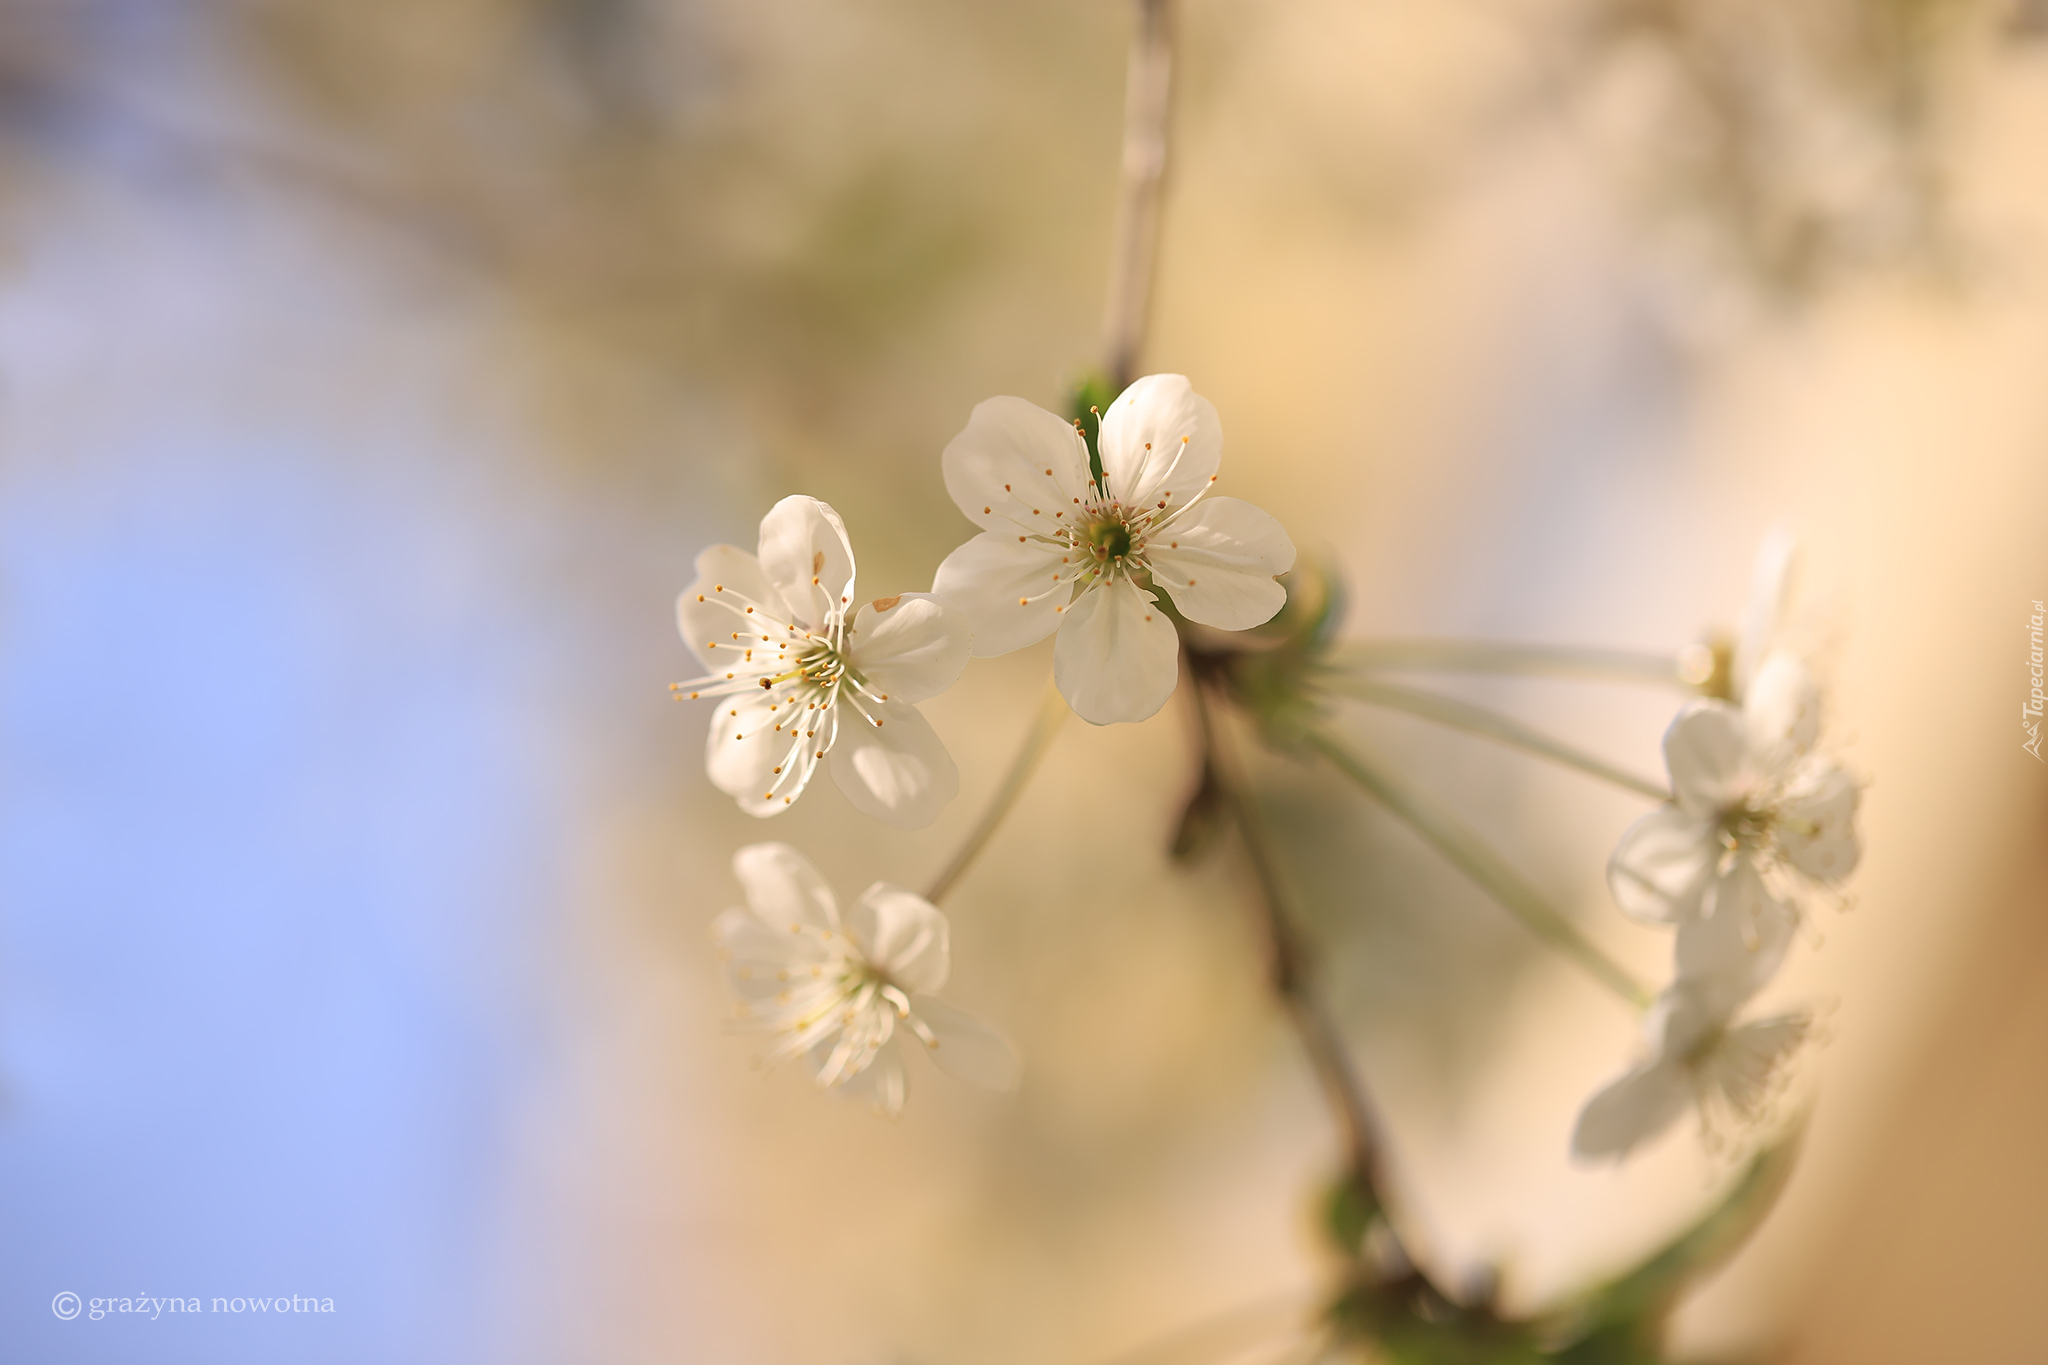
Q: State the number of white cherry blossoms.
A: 6